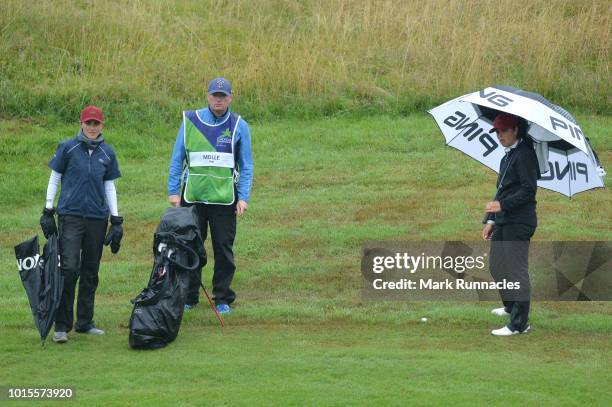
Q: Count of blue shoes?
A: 2